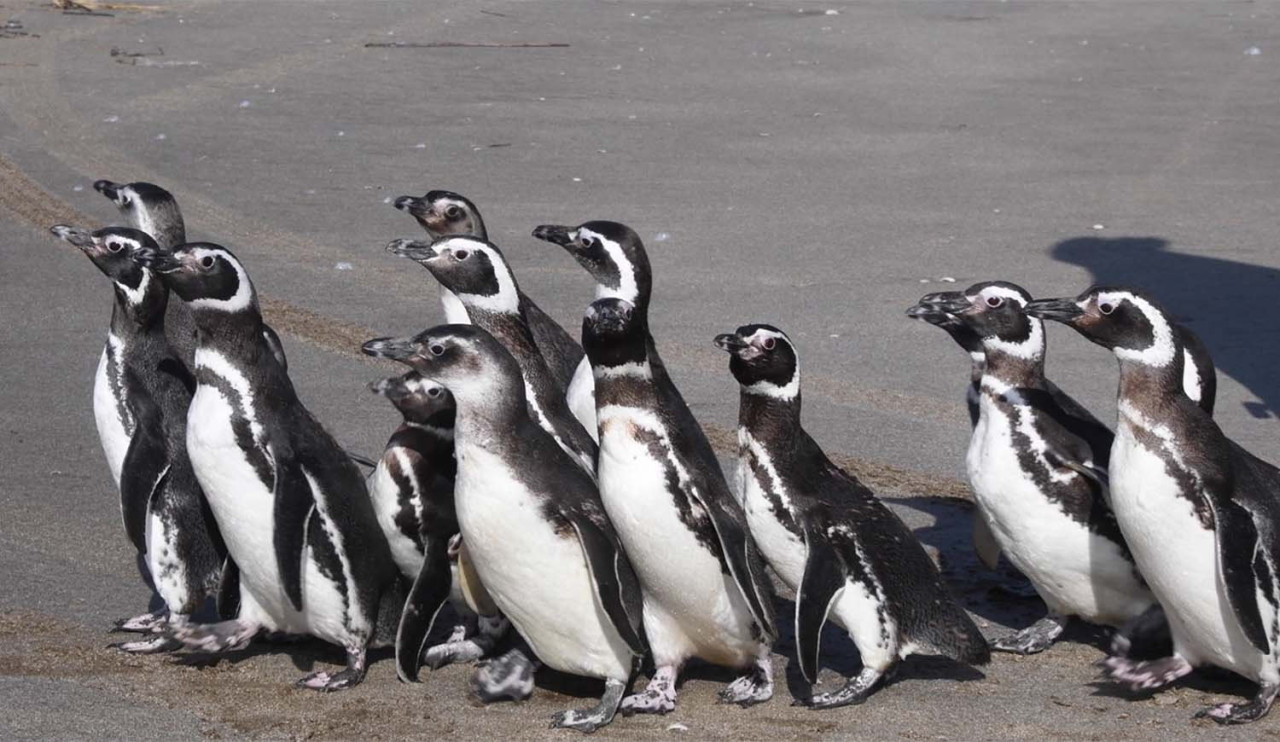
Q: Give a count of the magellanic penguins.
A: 14